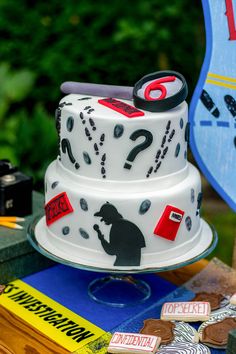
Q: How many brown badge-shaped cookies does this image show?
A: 3